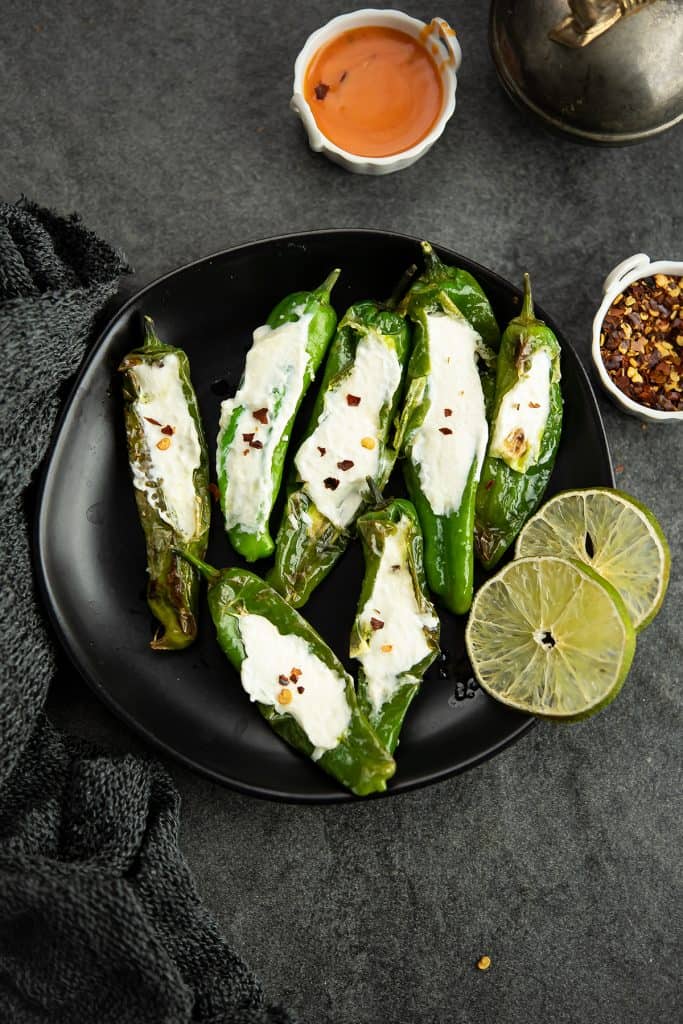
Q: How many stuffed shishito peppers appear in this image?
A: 7